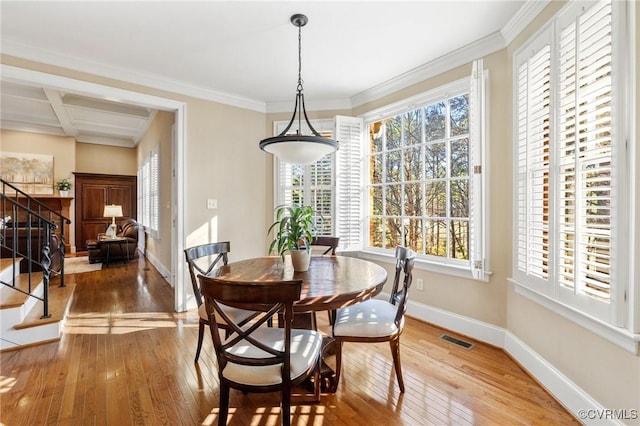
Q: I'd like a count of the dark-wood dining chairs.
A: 4